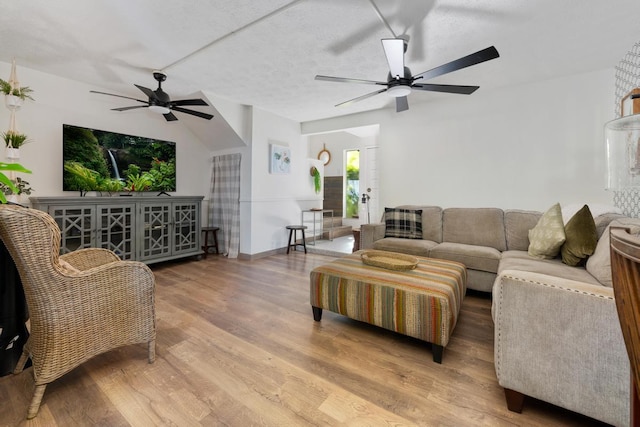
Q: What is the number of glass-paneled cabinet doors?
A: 4